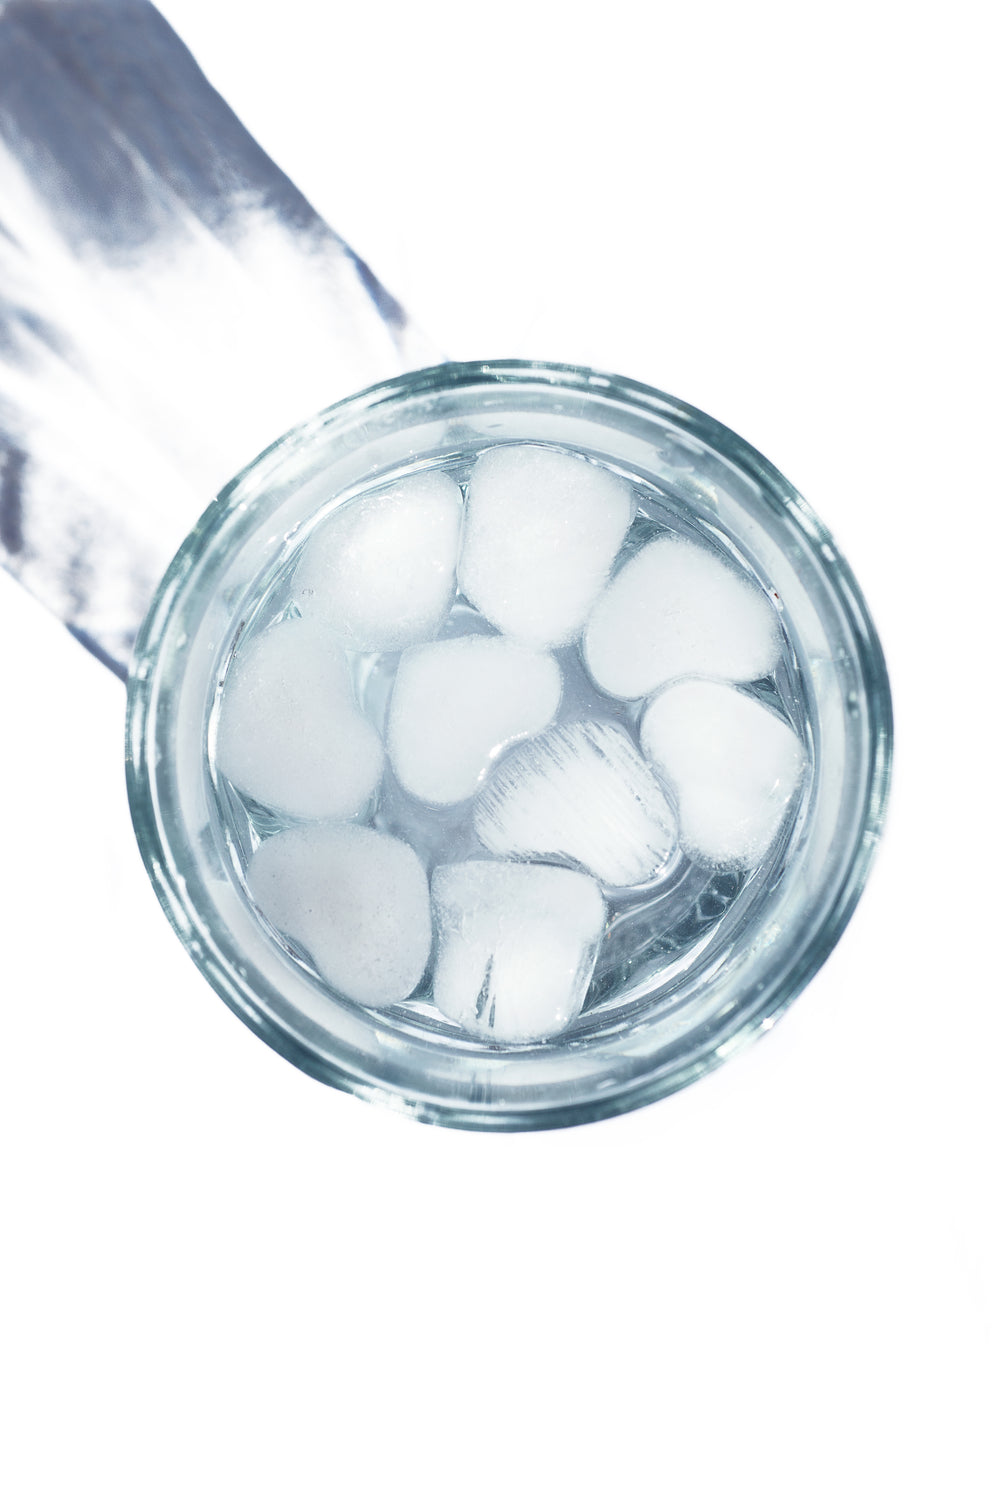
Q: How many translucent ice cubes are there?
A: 9